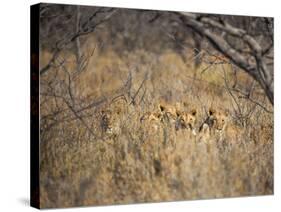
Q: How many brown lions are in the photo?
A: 5